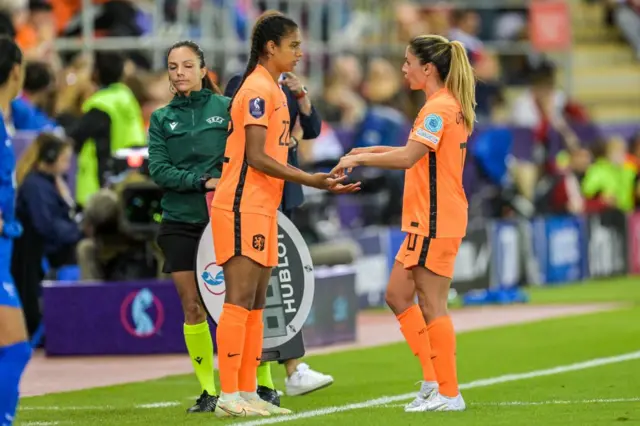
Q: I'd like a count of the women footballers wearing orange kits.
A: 2